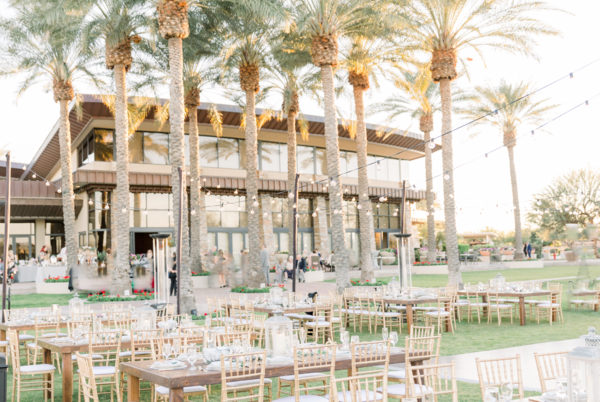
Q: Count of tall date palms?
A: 11